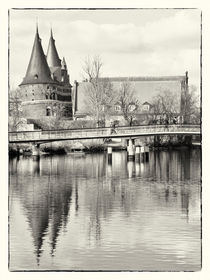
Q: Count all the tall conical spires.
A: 2